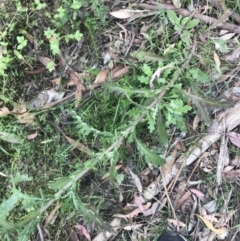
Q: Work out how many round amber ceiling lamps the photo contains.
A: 0